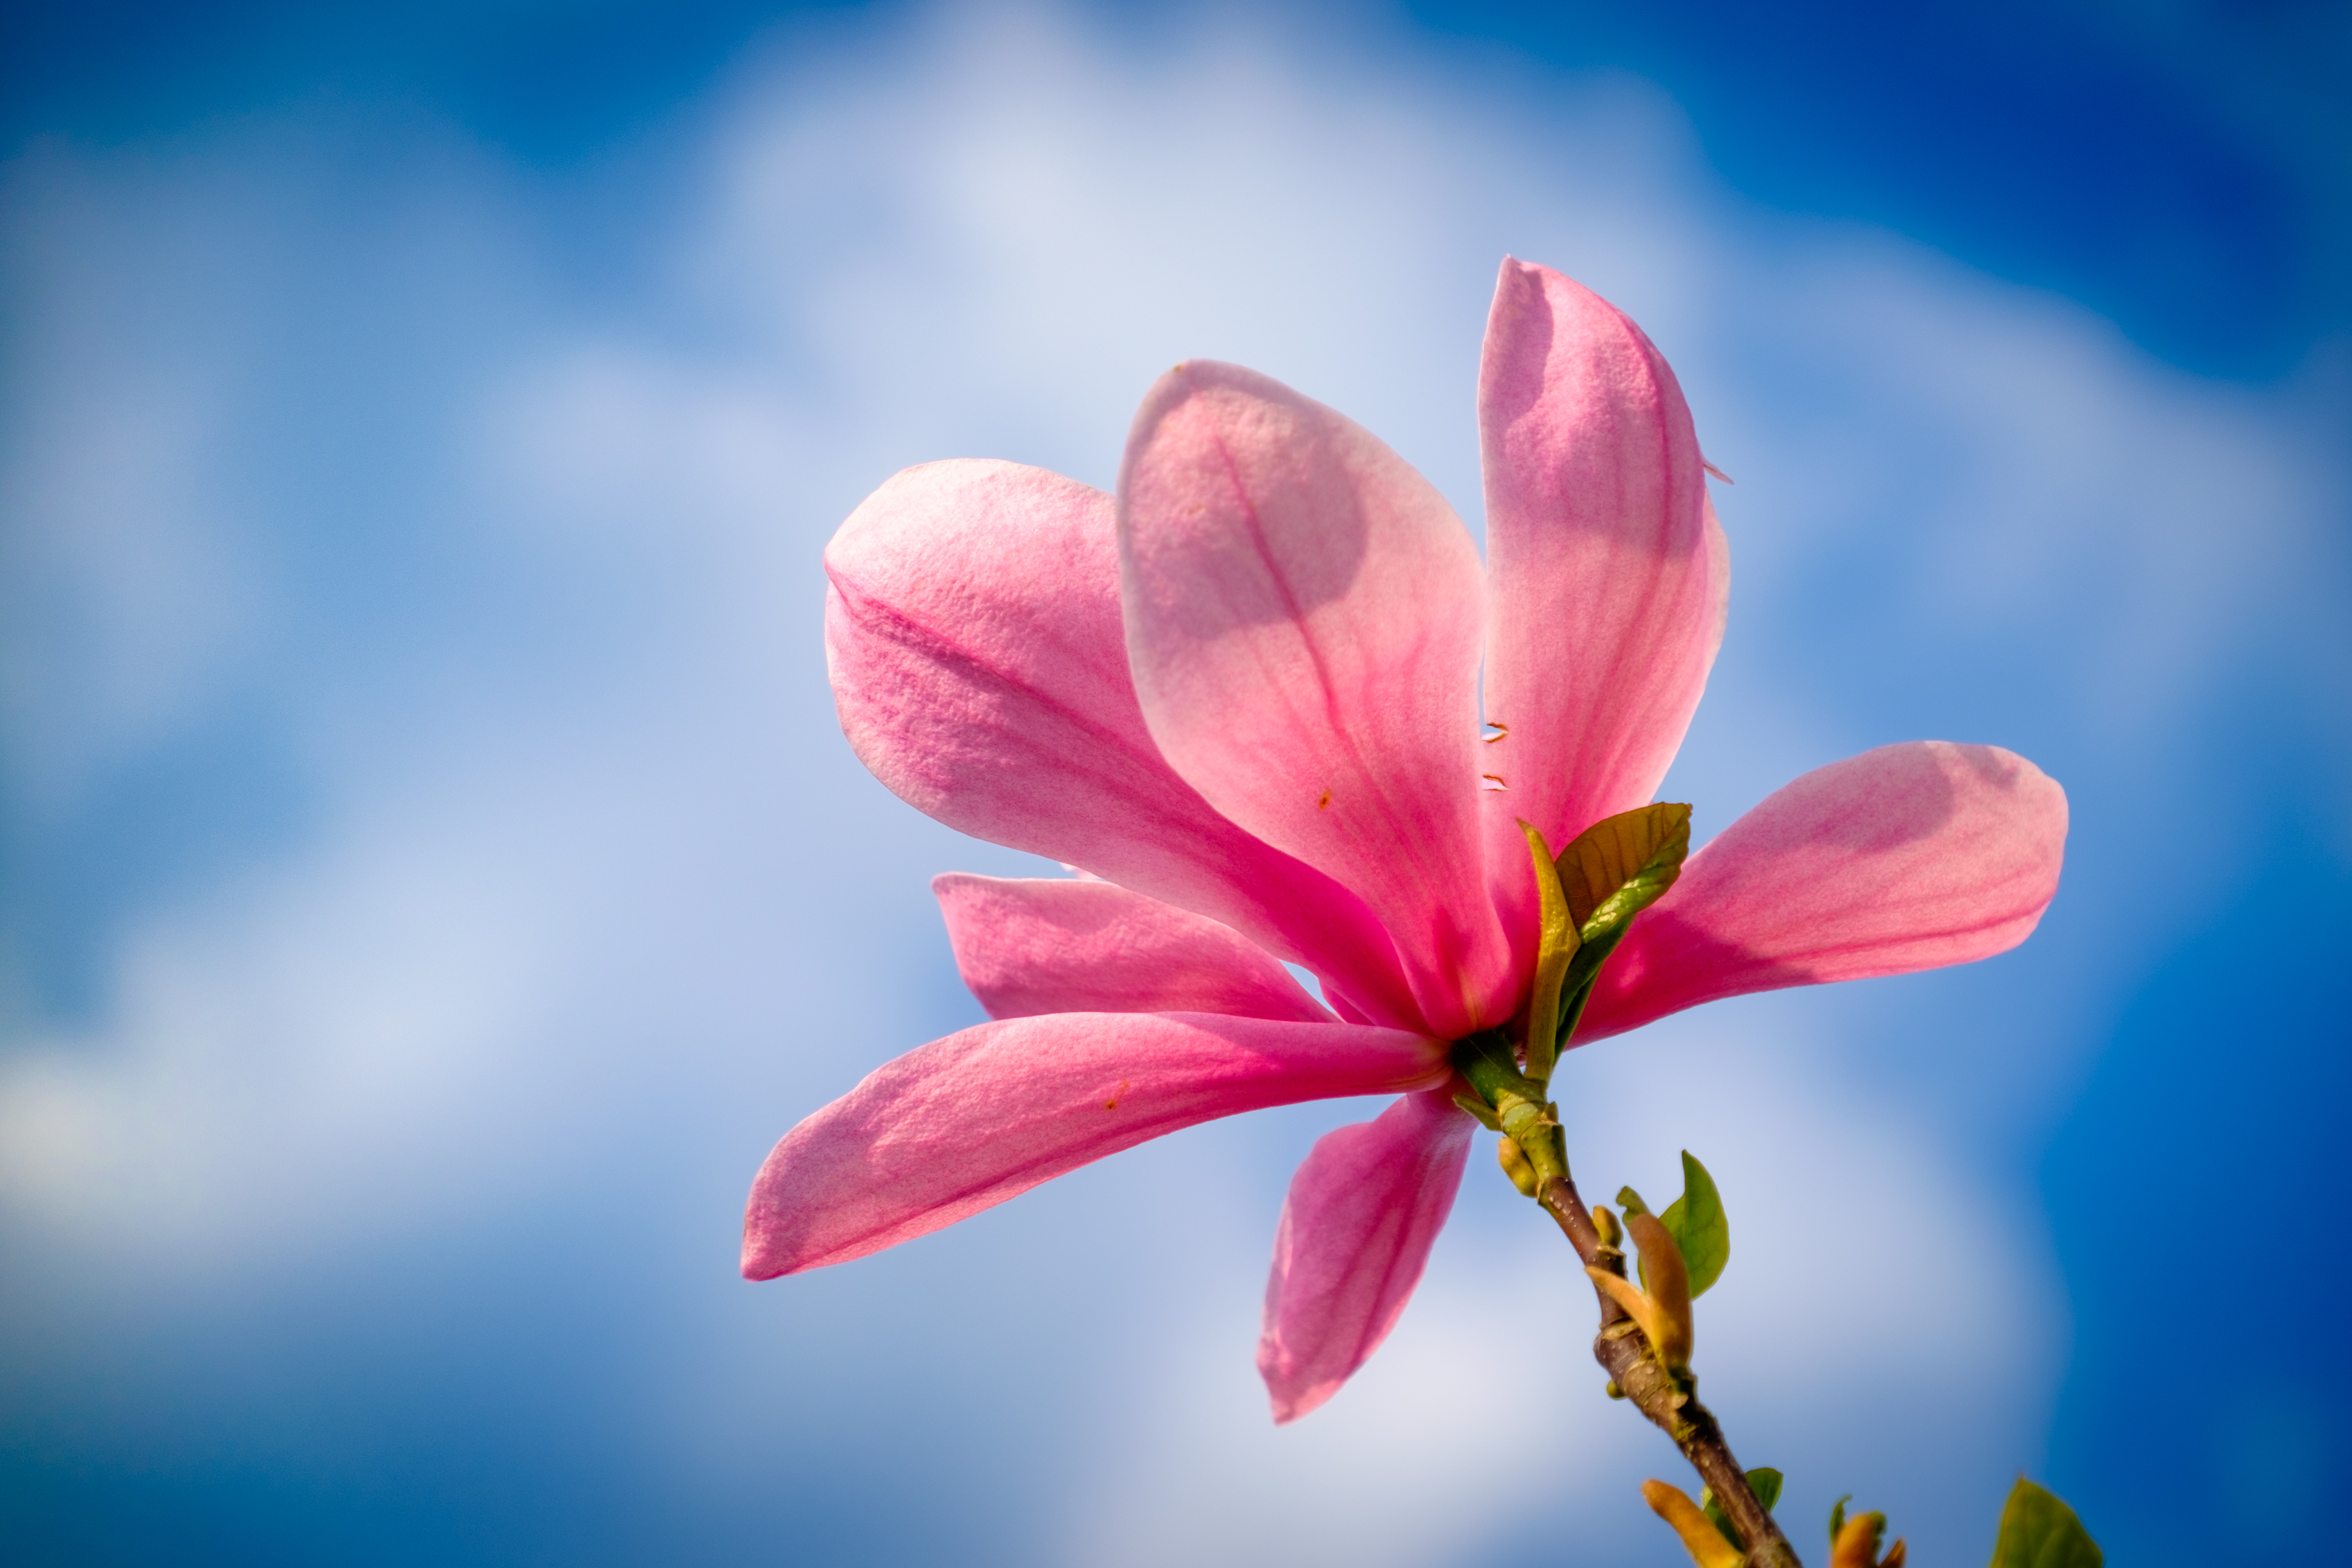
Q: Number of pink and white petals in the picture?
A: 7